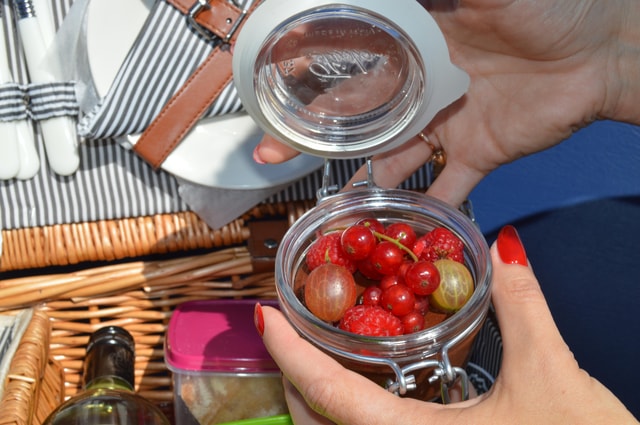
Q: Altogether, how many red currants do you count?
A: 12